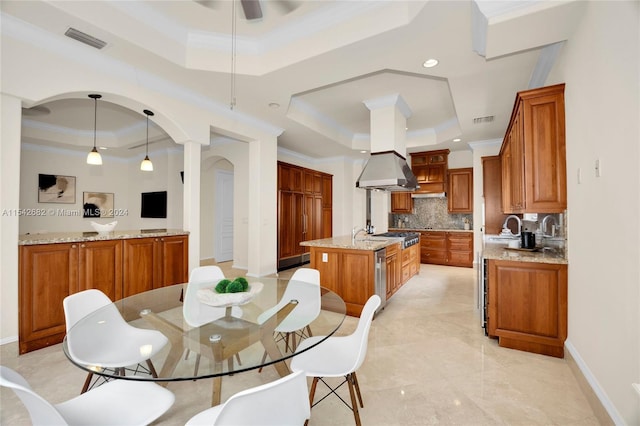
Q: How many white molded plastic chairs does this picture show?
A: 6